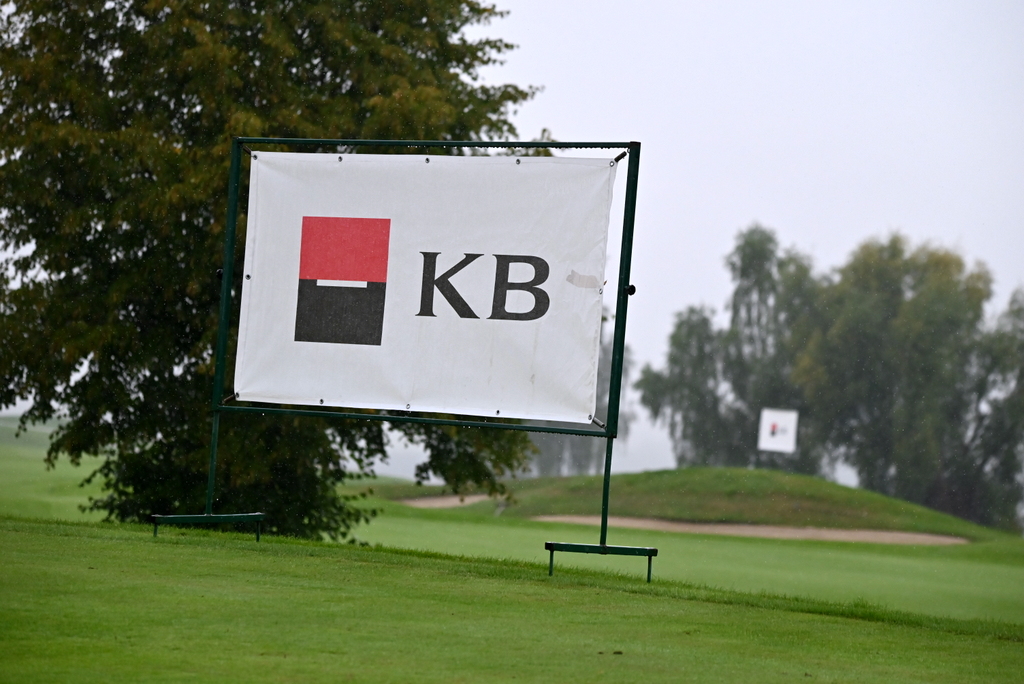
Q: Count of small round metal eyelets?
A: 12